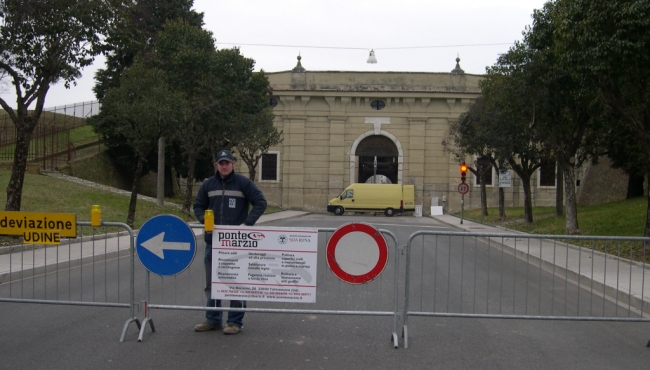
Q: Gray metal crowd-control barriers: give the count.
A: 3